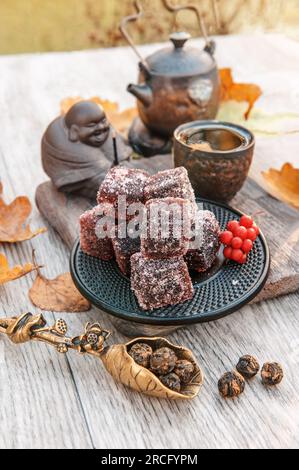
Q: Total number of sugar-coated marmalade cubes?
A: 7